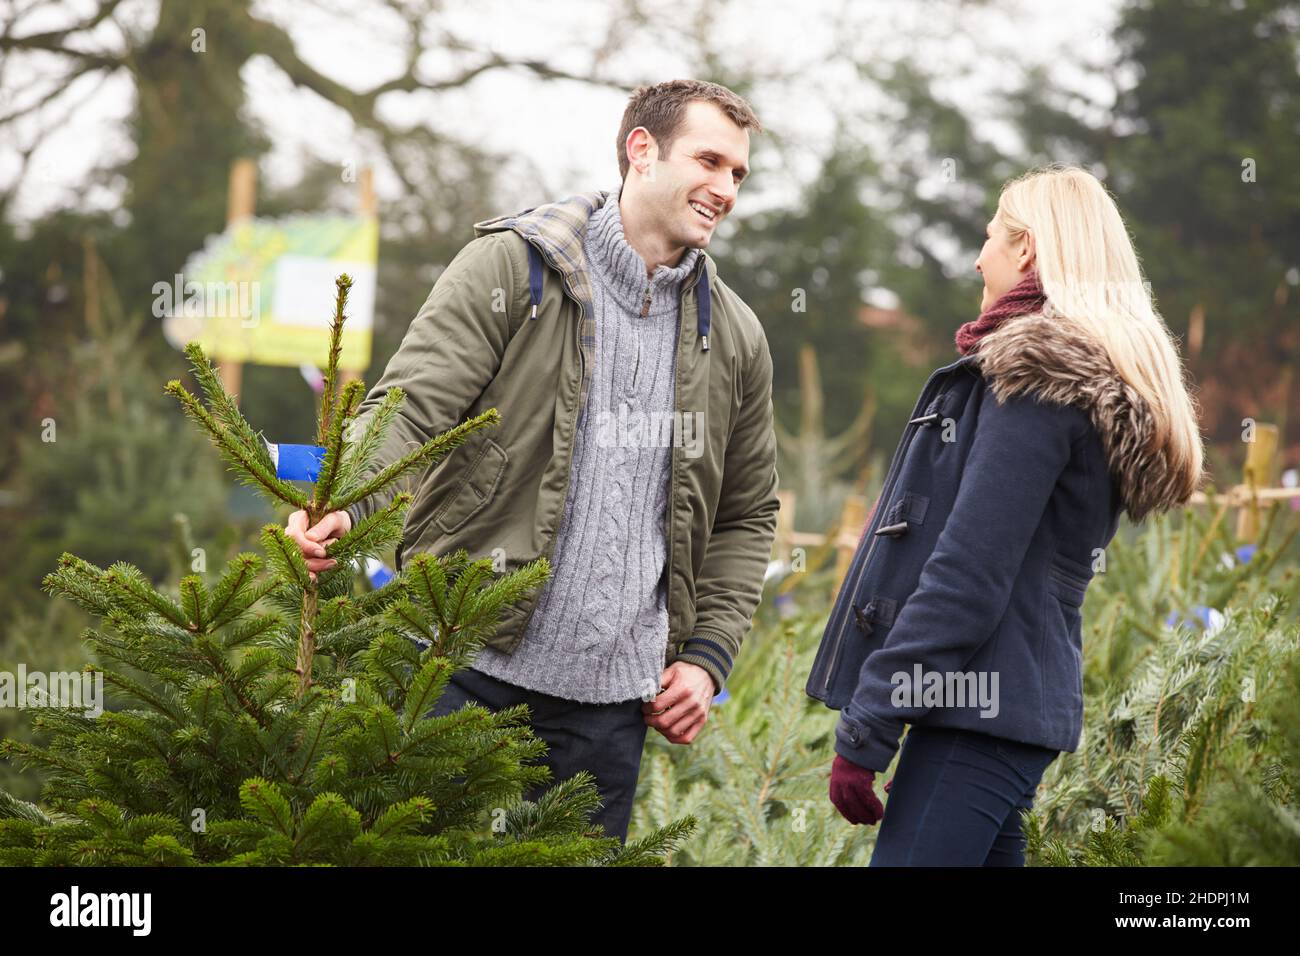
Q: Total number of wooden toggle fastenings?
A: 3